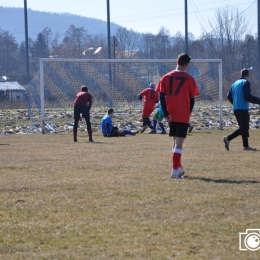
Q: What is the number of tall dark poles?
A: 4